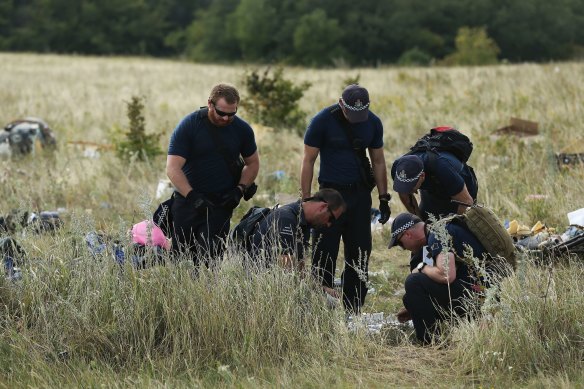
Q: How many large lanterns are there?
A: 0